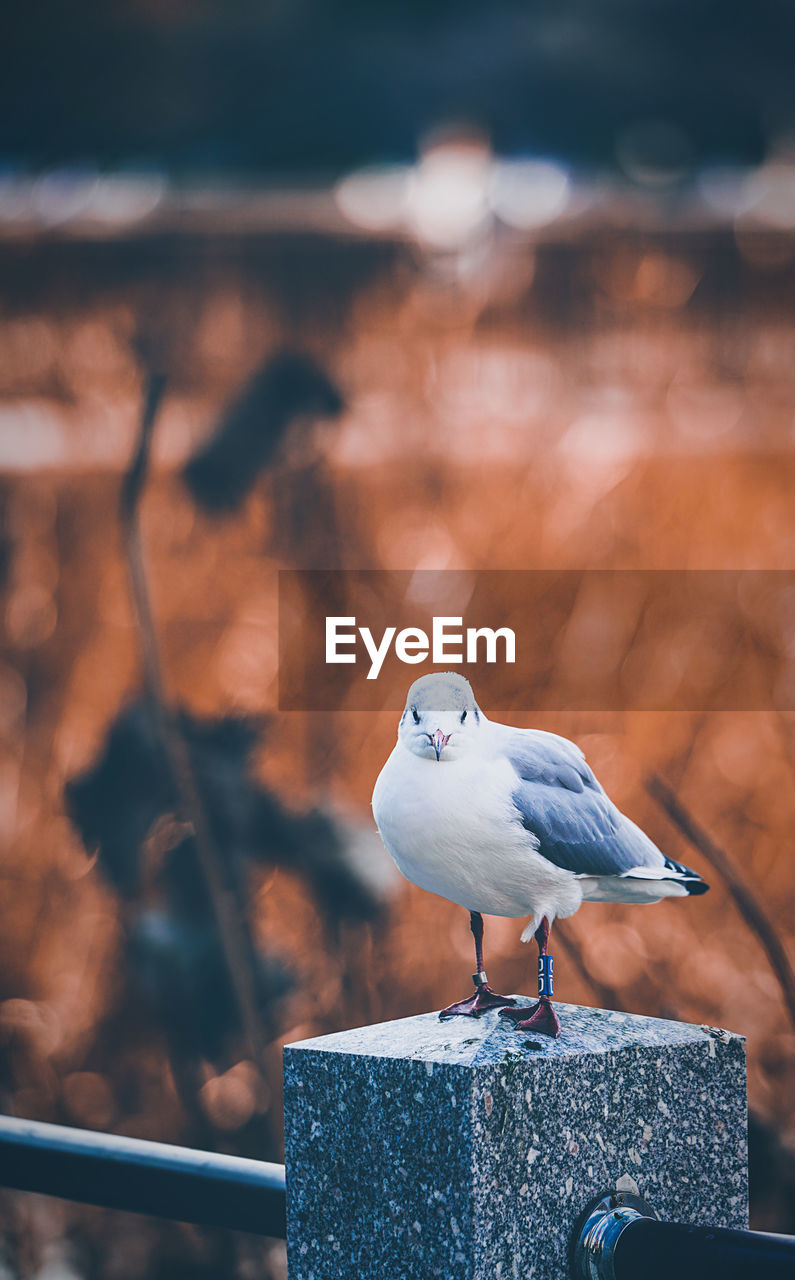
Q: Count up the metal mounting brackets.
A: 1